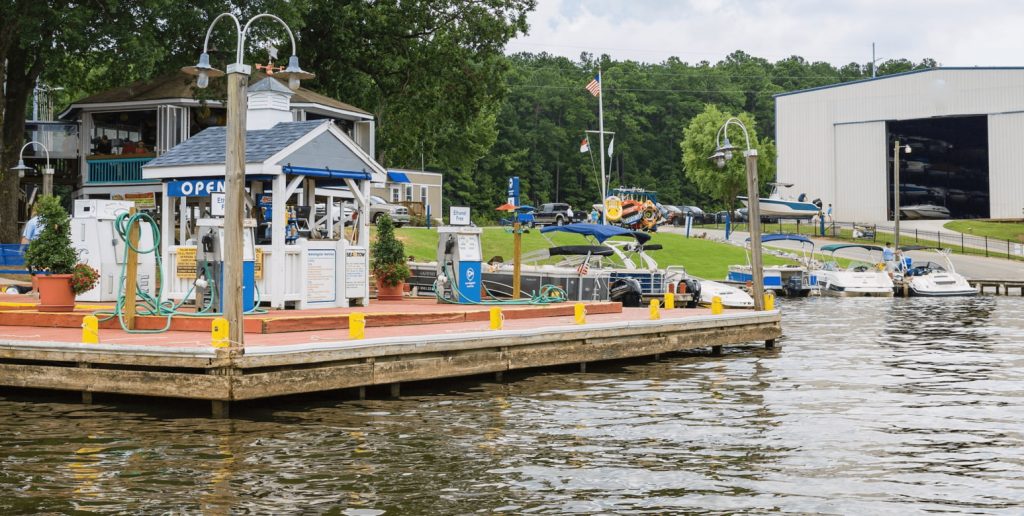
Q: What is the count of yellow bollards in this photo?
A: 9